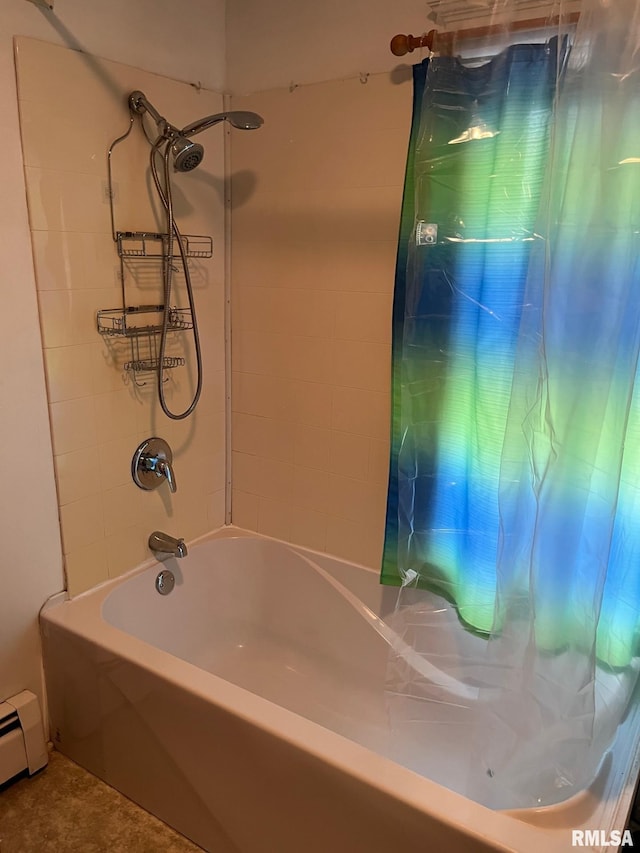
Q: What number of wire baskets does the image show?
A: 3